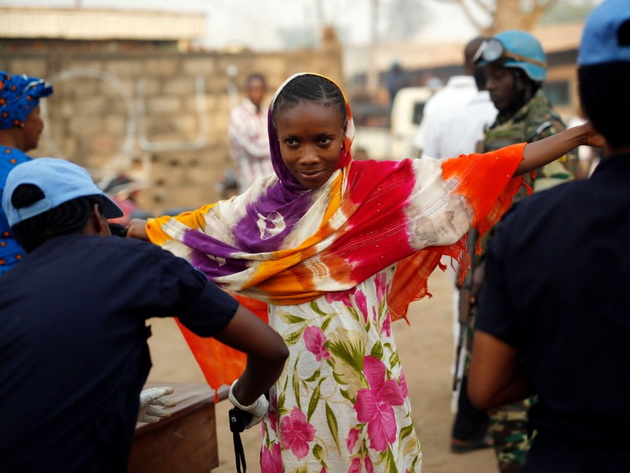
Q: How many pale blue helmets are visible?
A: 1